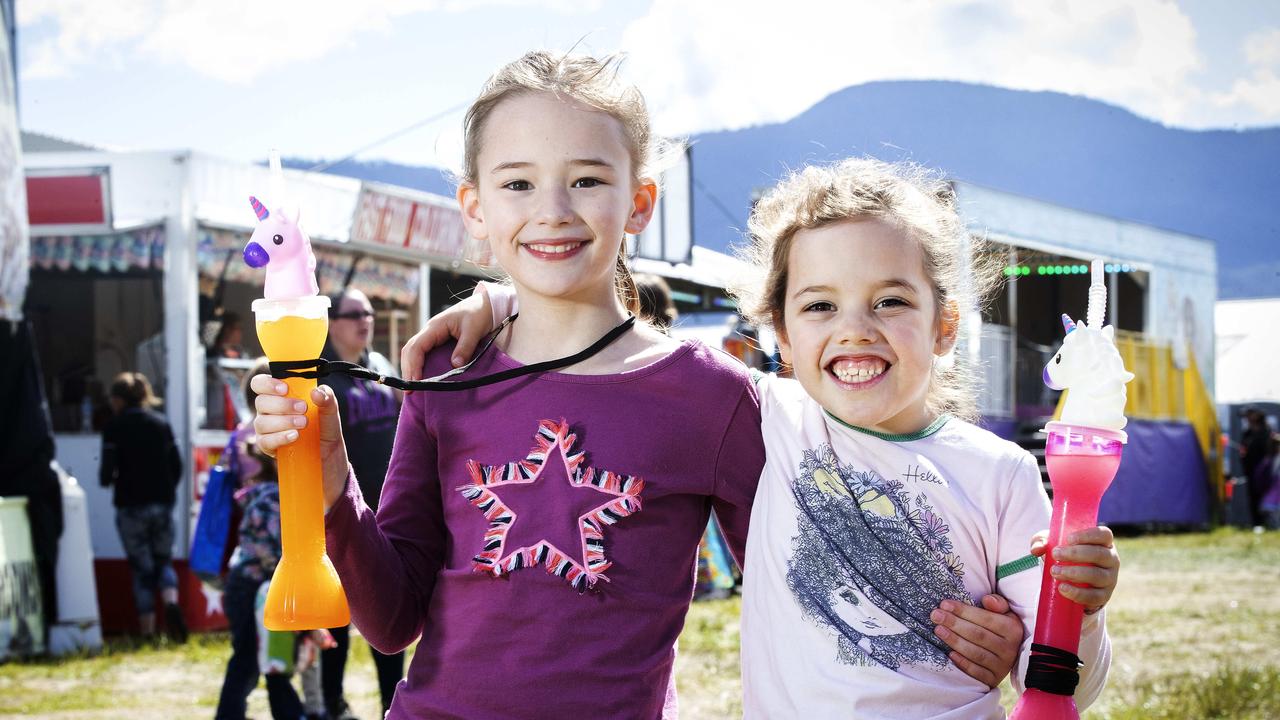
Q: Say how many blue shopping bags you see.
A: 1